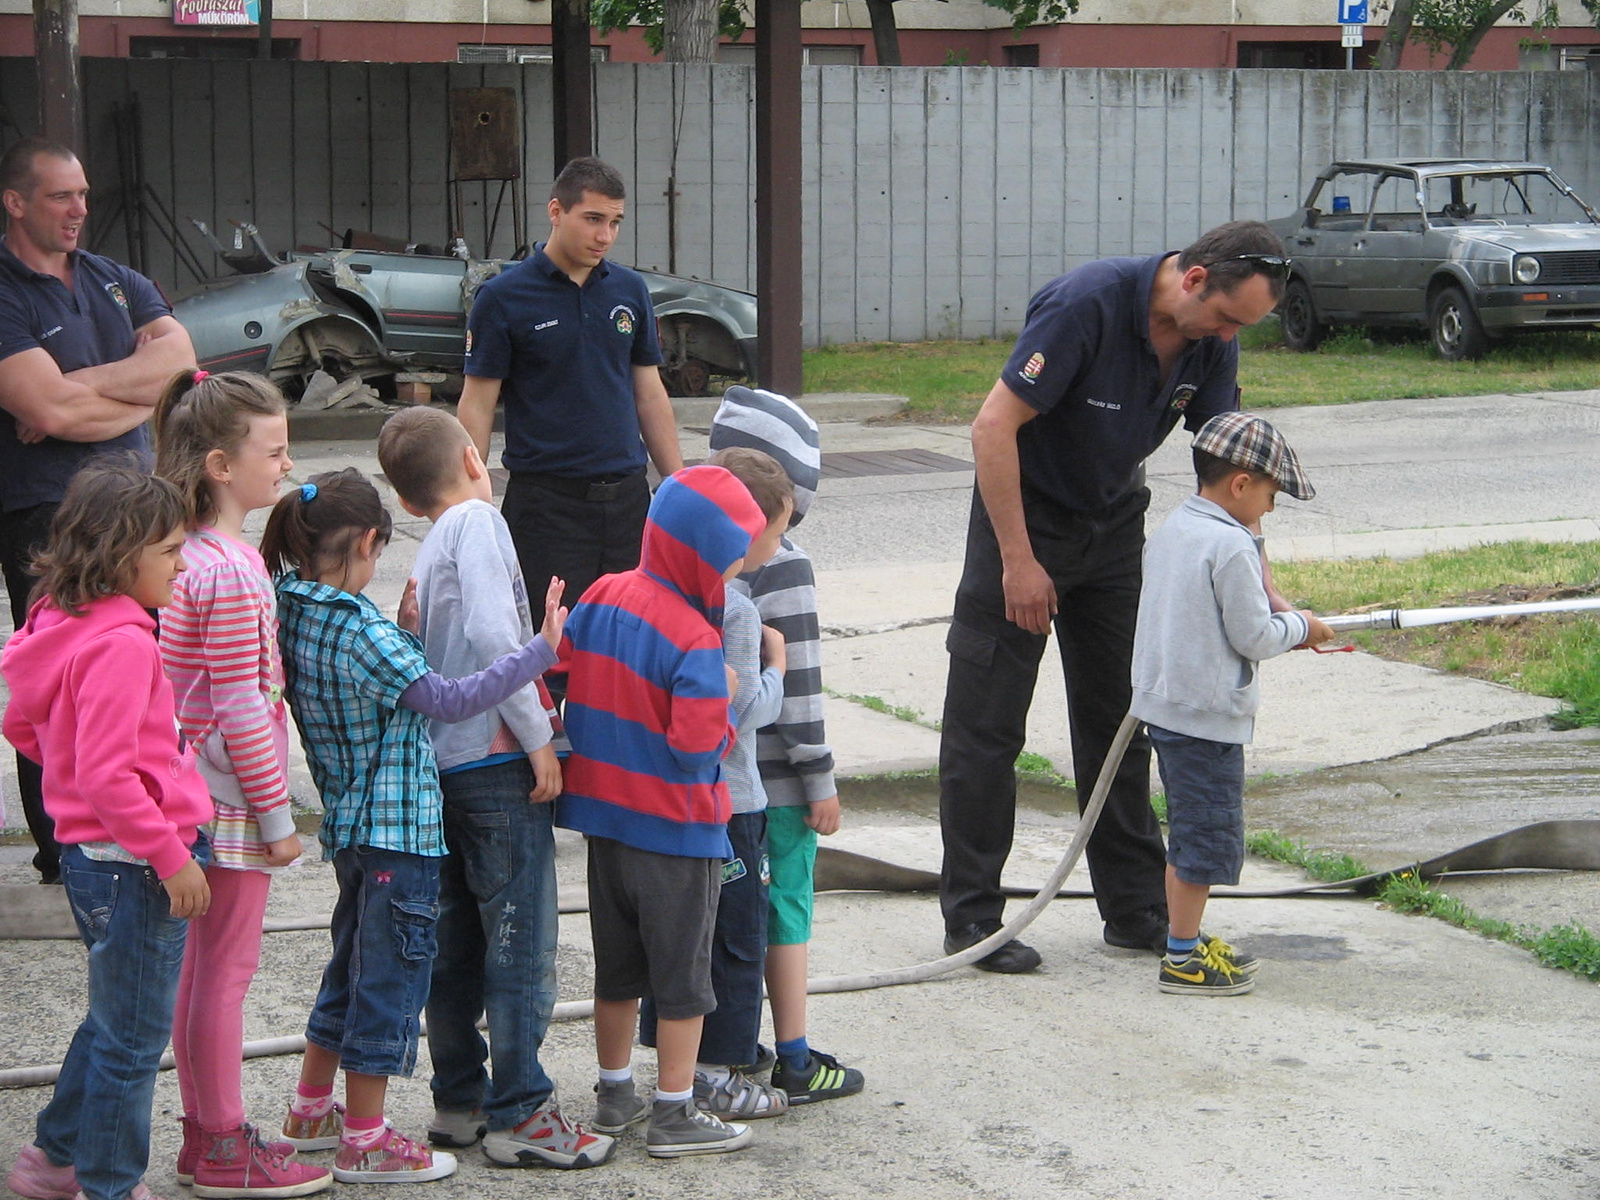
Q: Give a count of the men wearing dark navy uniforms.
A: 3